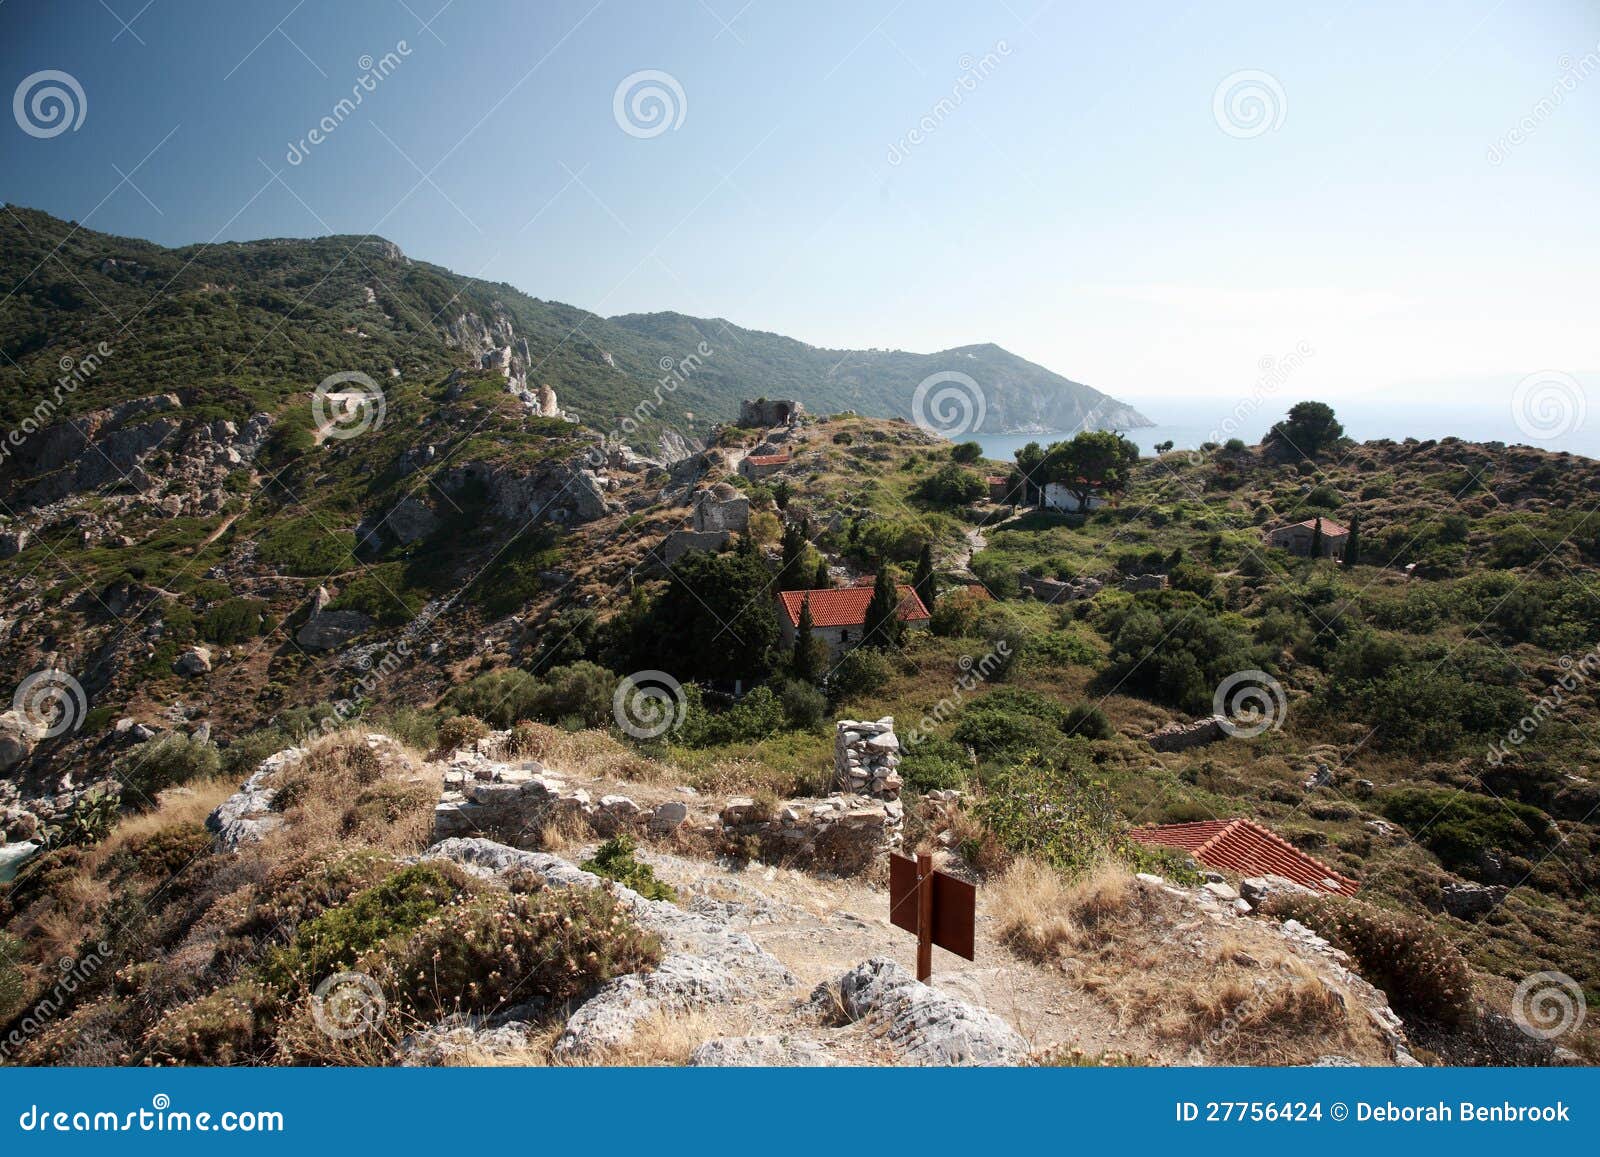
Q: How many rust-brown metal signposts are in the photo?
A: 1